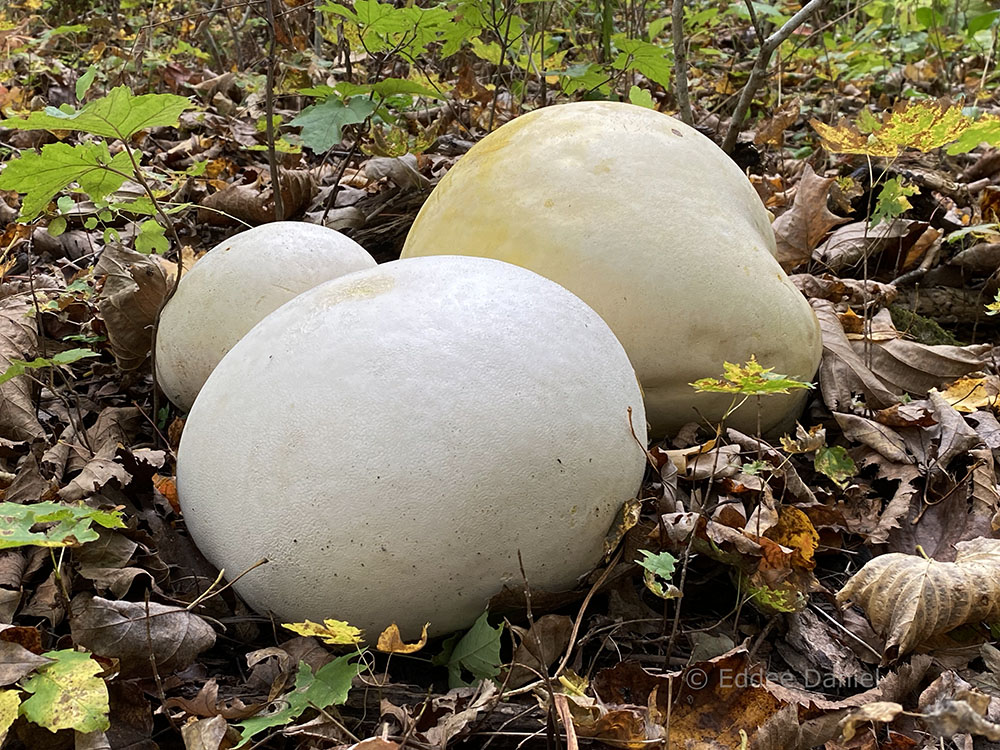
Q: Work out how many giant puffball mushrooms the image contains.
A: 3